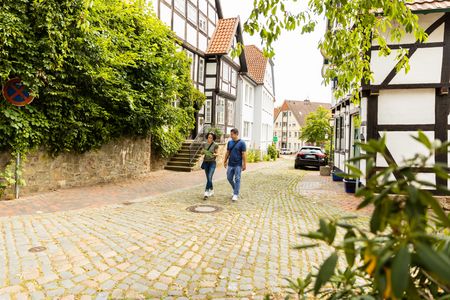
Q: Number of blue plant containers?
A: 2